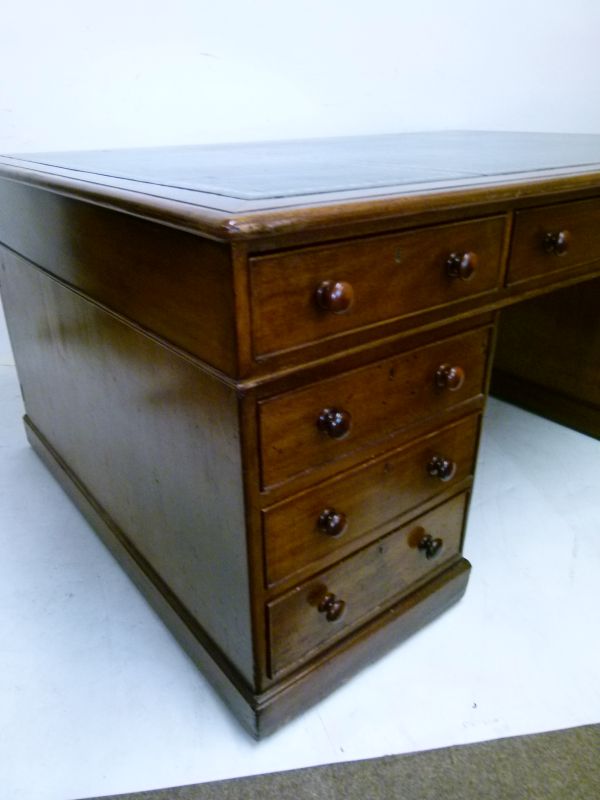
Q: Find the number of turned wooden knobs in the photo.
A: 9